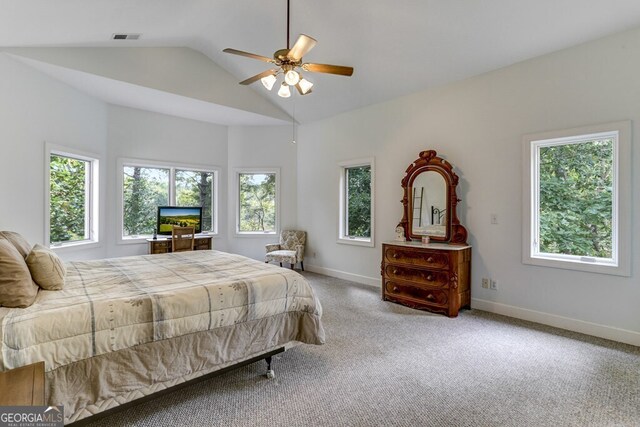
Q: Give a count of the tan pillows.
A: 3